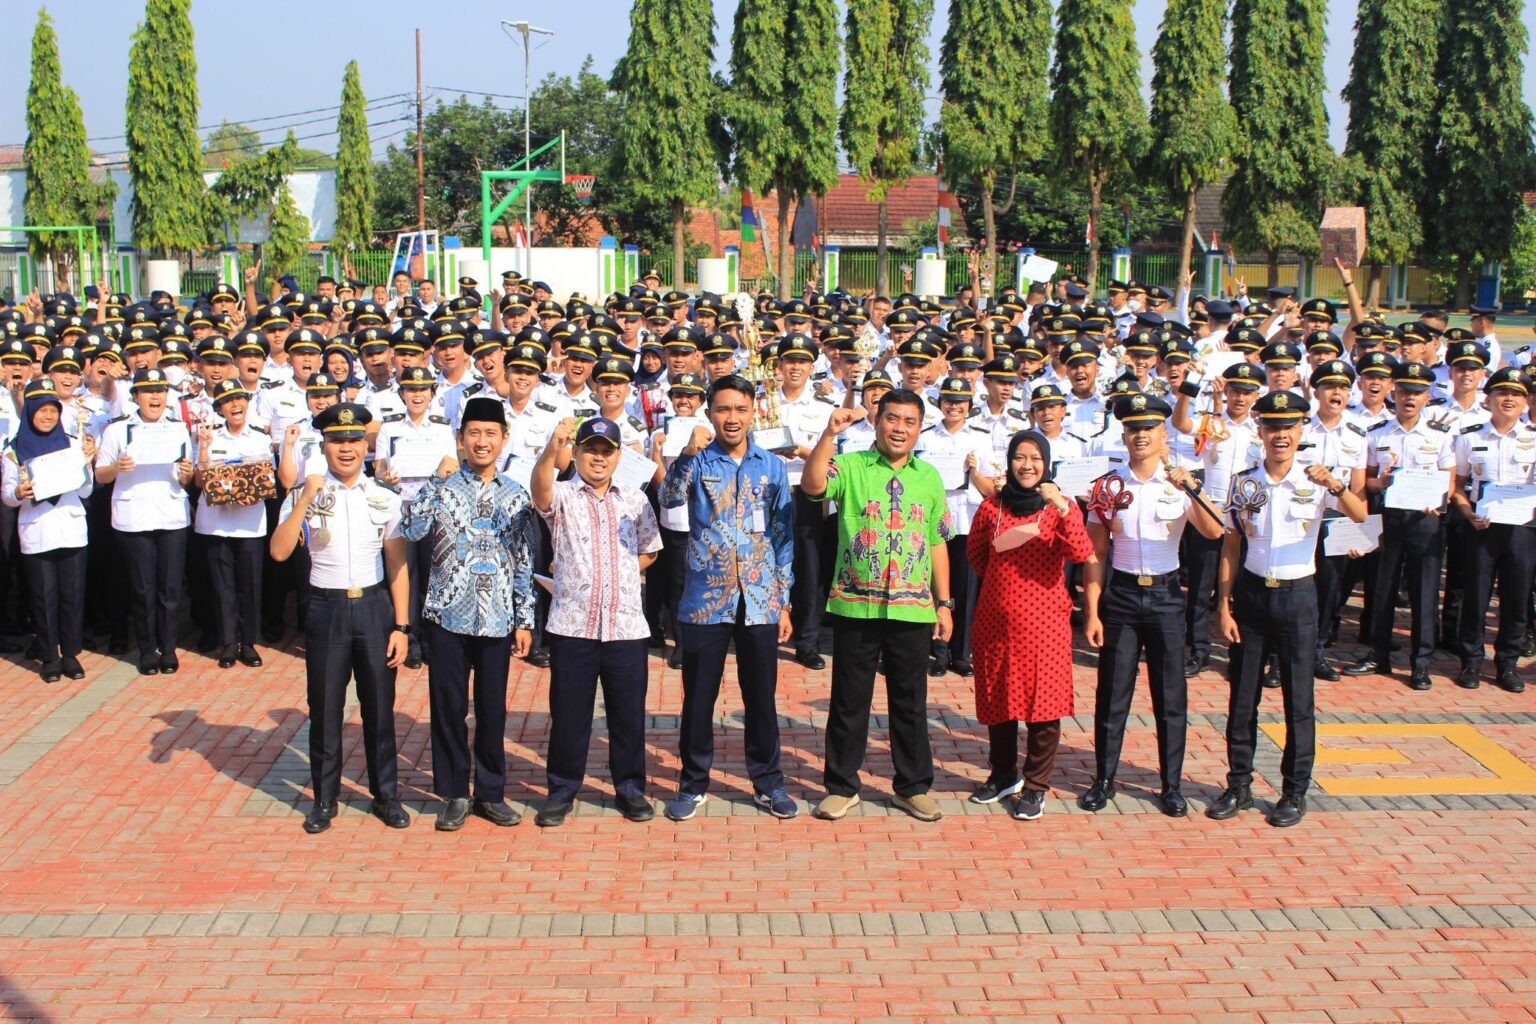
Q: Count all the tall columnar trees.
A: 12